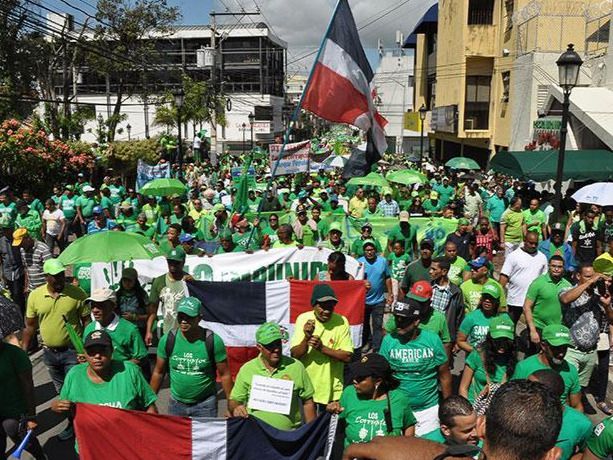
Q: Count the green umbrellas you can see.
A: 5